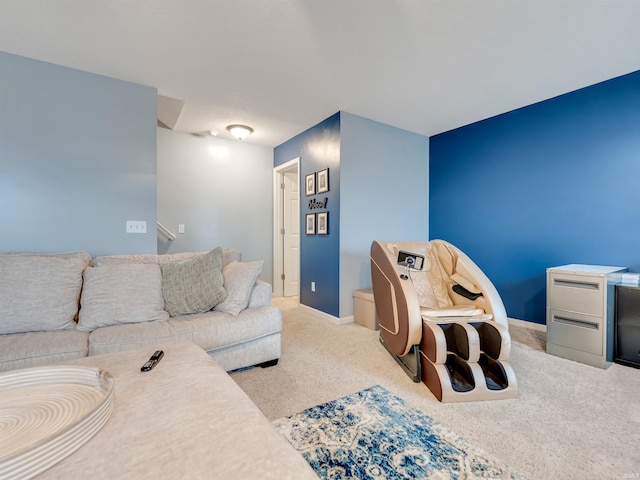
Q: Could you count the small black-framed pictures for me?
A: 4